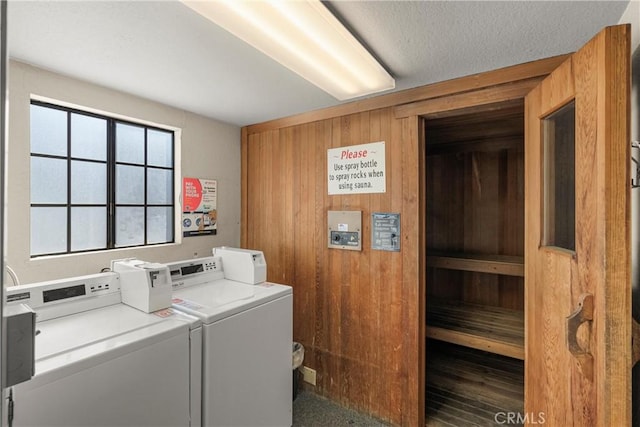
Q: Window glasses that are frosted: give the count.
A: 12